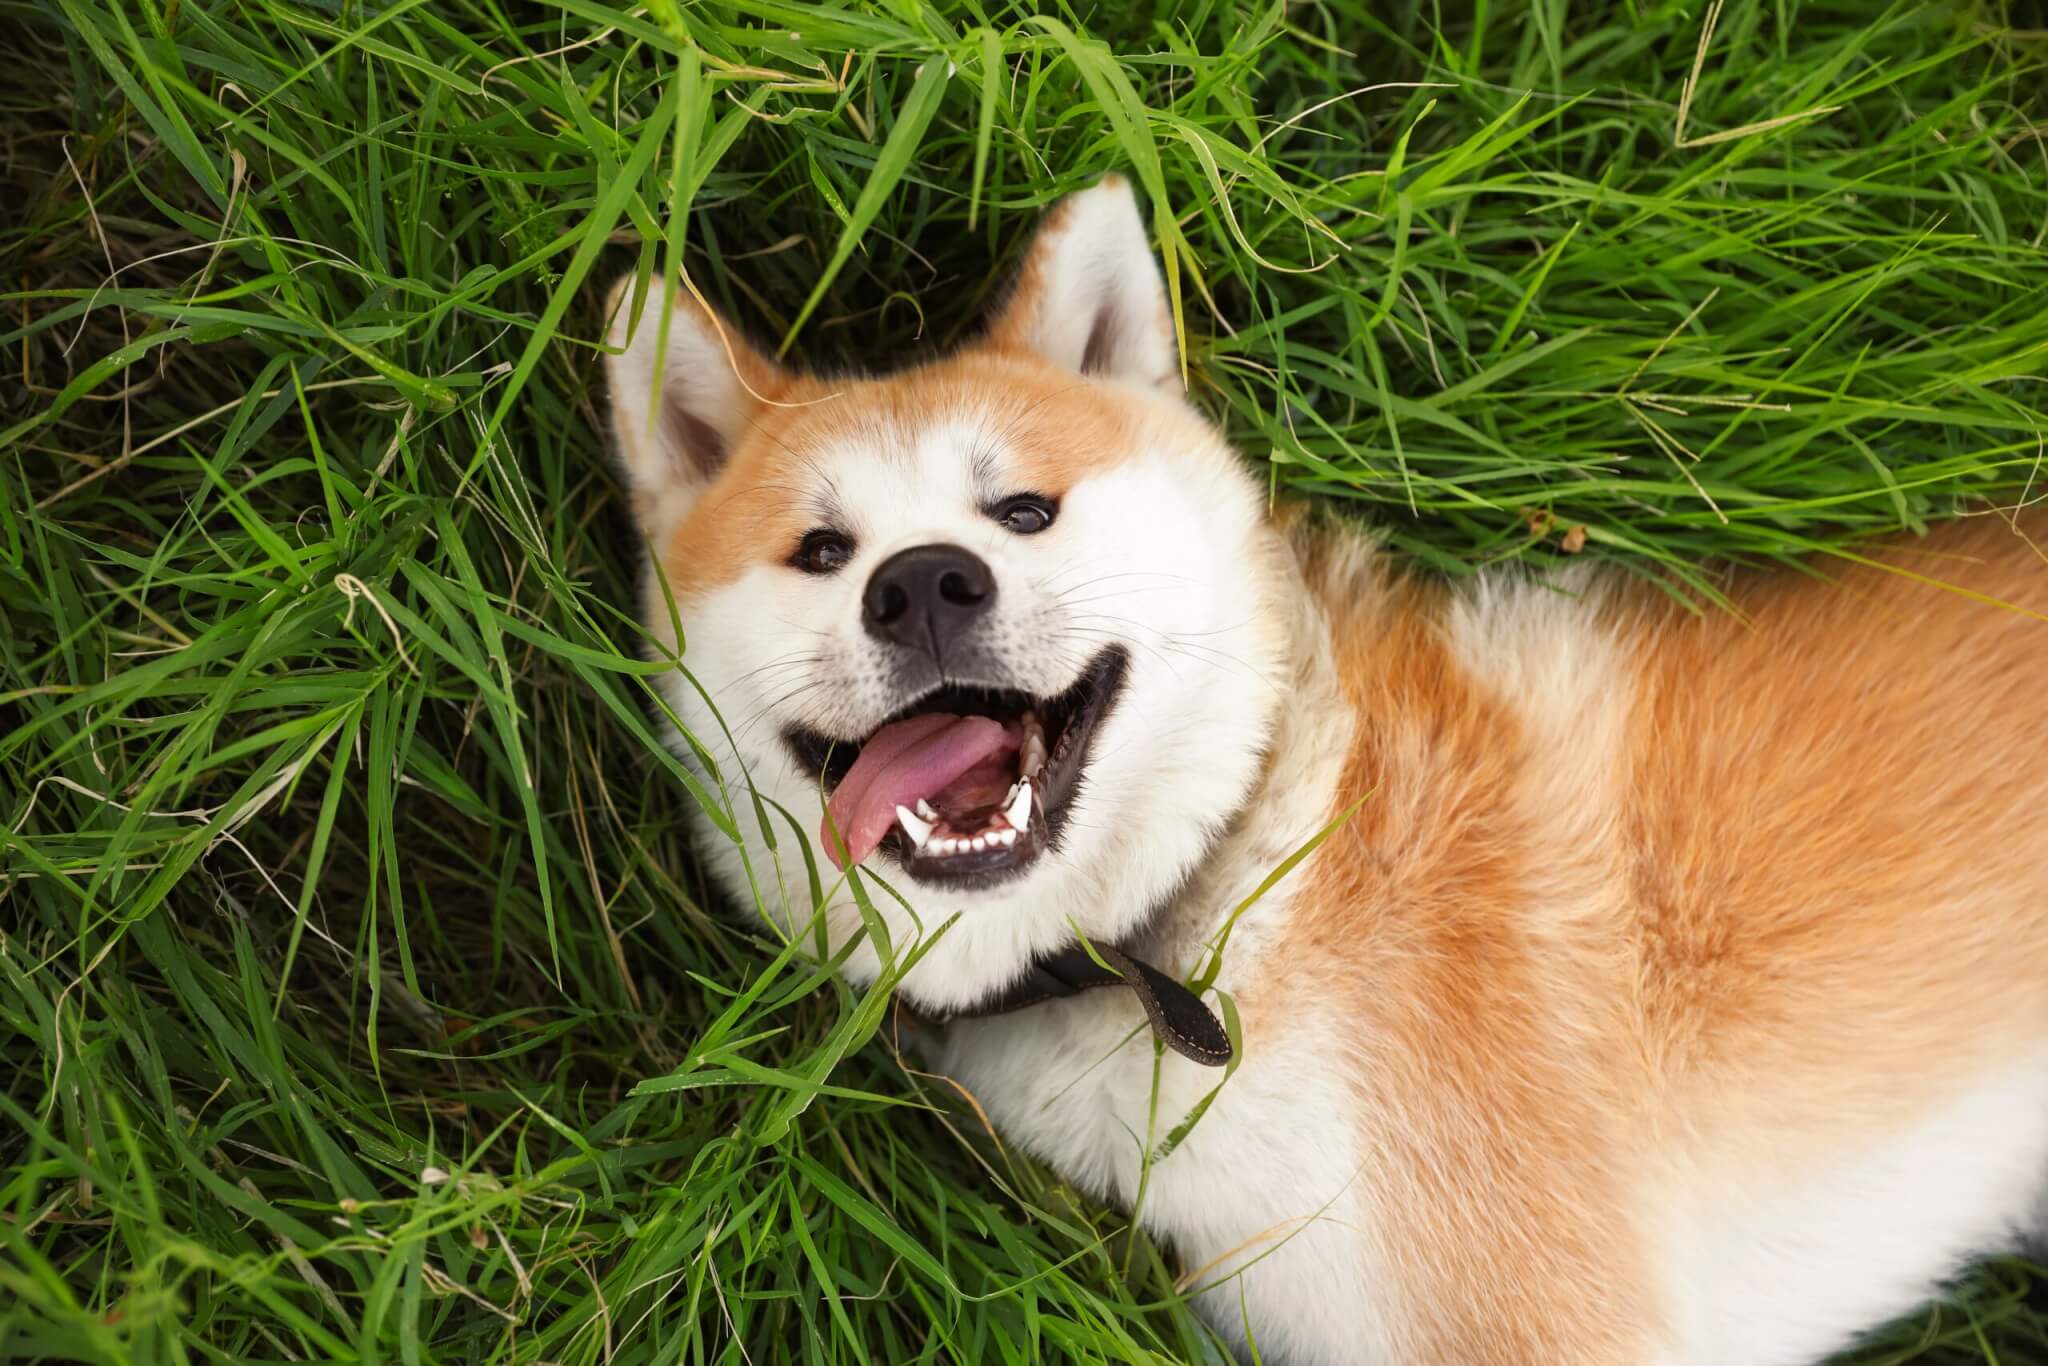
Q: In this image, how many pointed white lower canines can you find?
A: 2